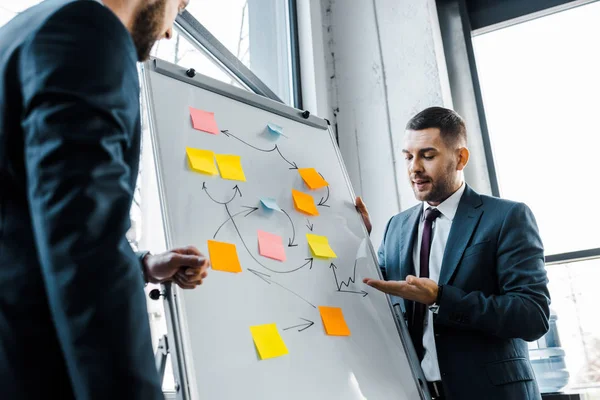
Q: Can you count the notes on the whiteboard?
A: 12